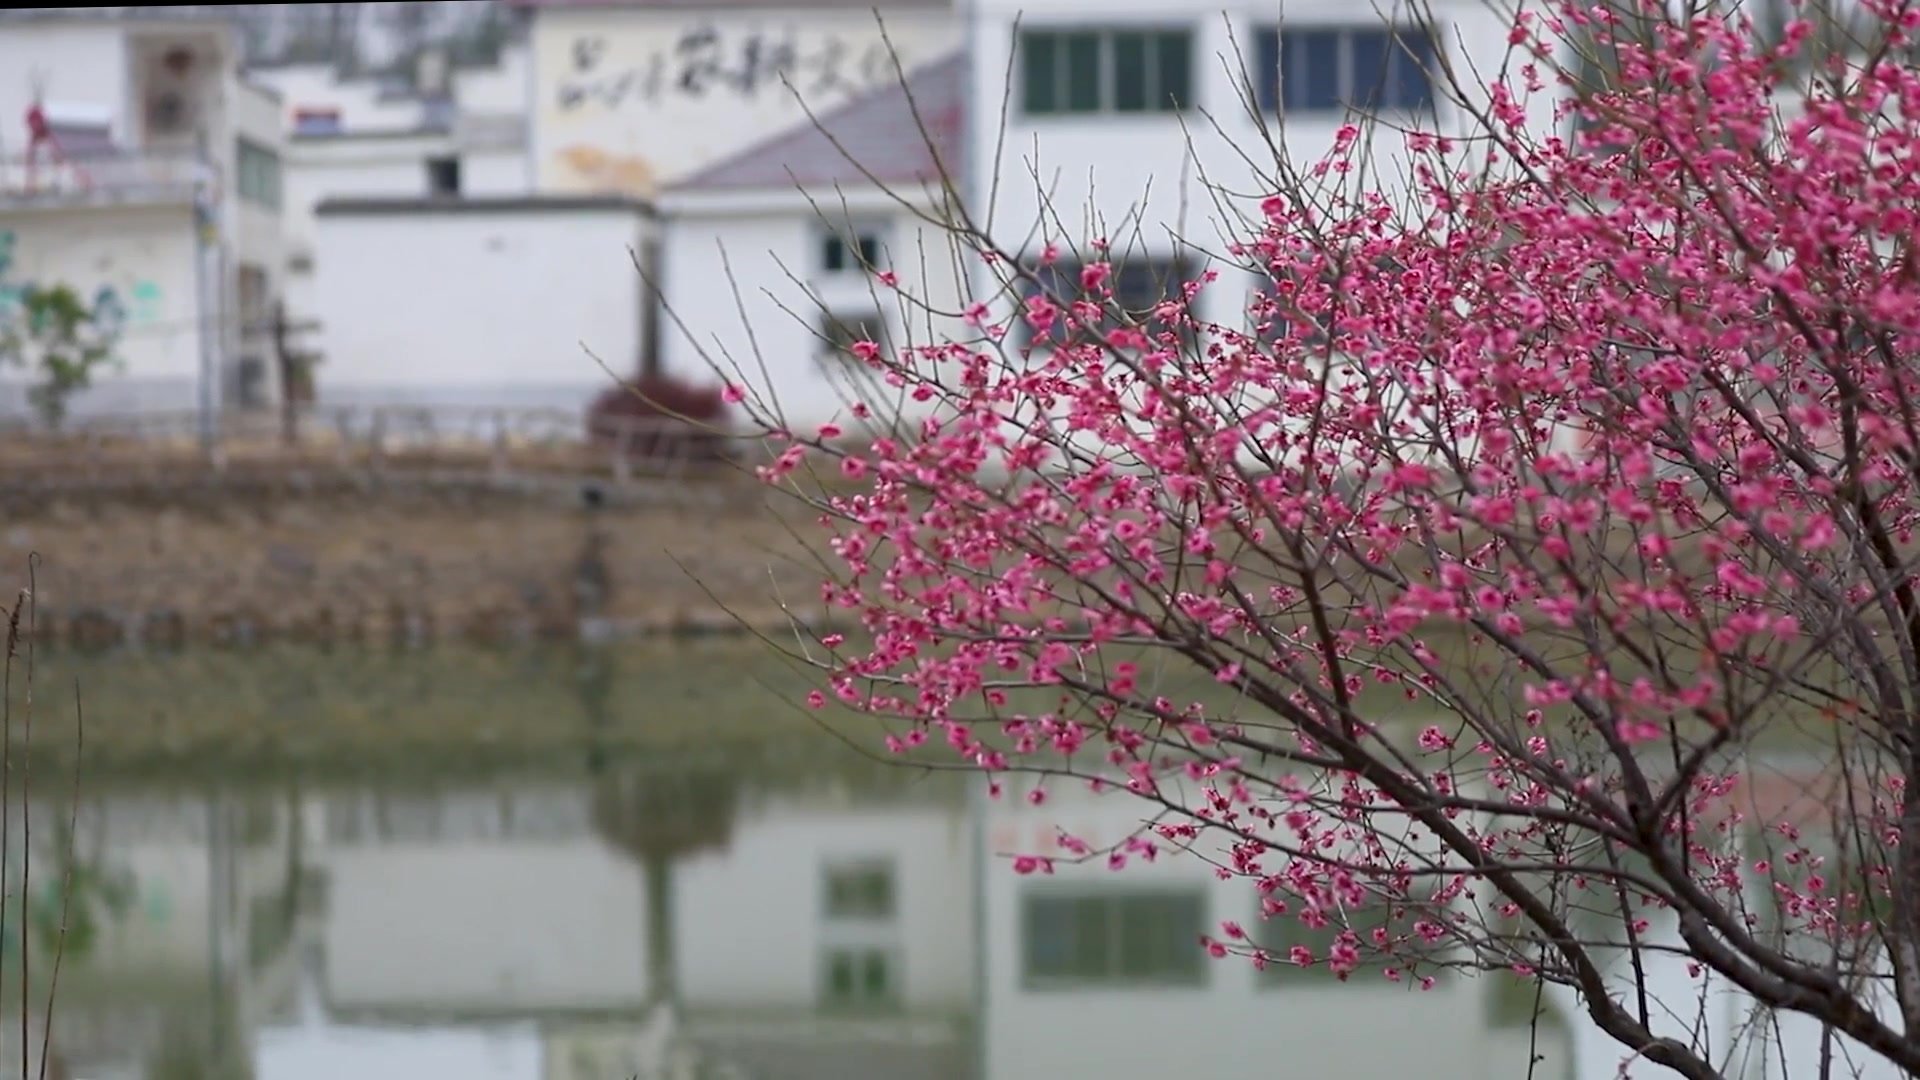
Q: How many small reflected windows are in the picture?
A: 2